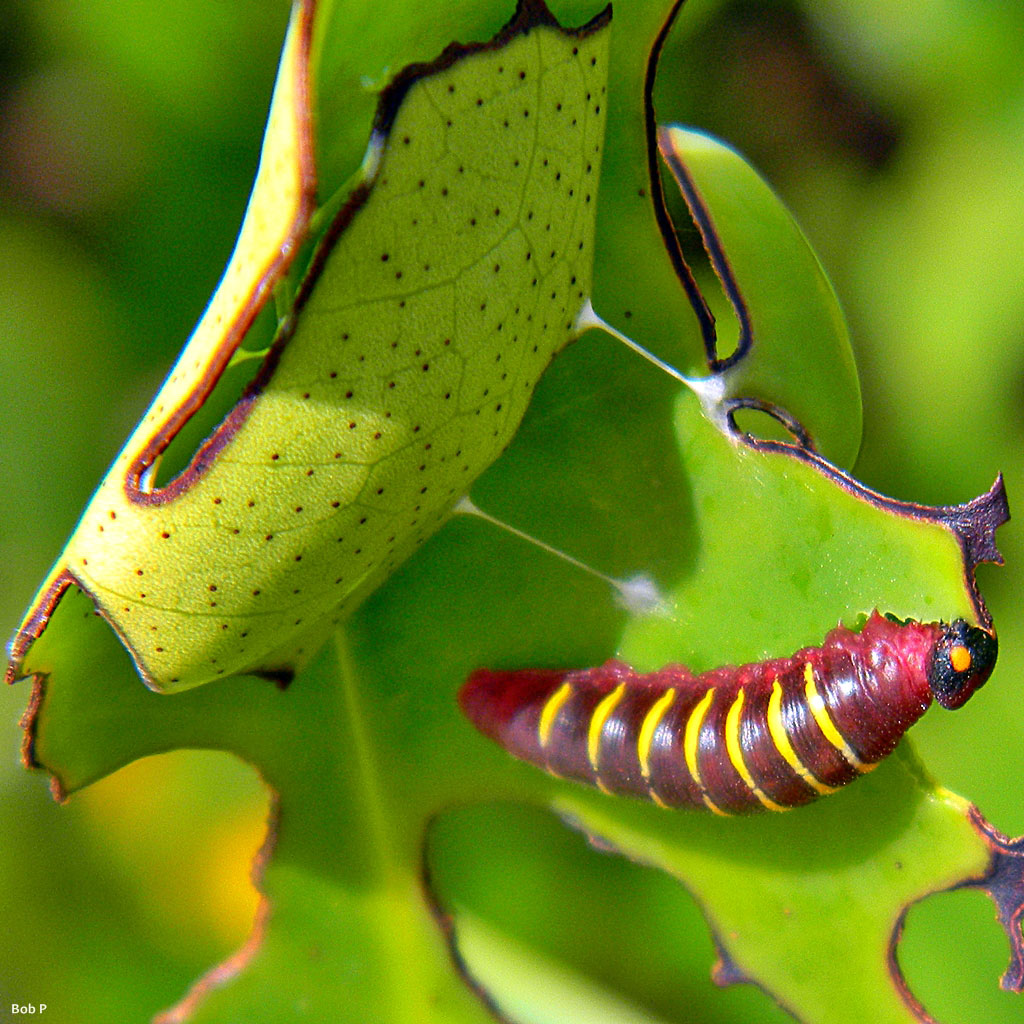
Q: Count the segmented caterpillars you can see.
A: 1